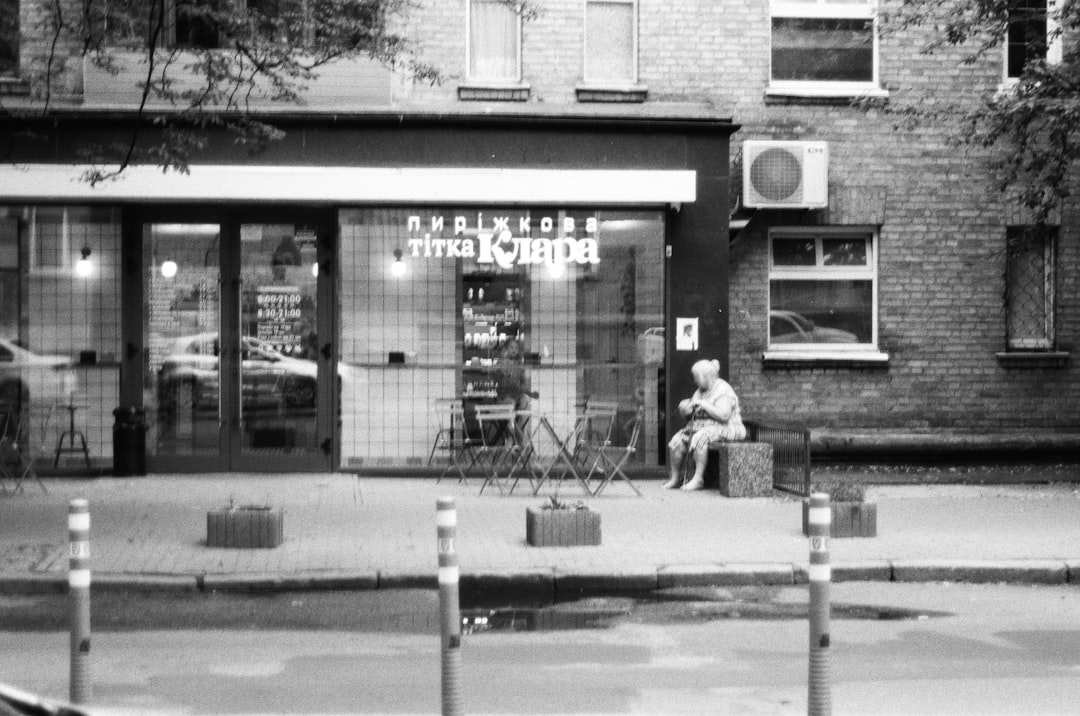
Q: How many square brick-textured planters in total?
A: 3